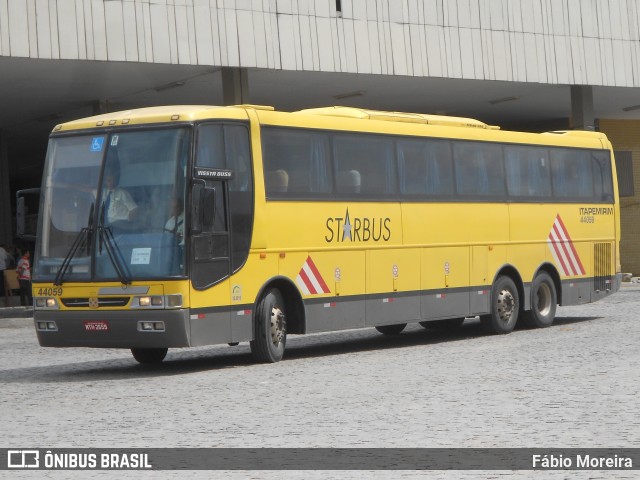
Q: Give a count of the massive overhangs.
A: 1